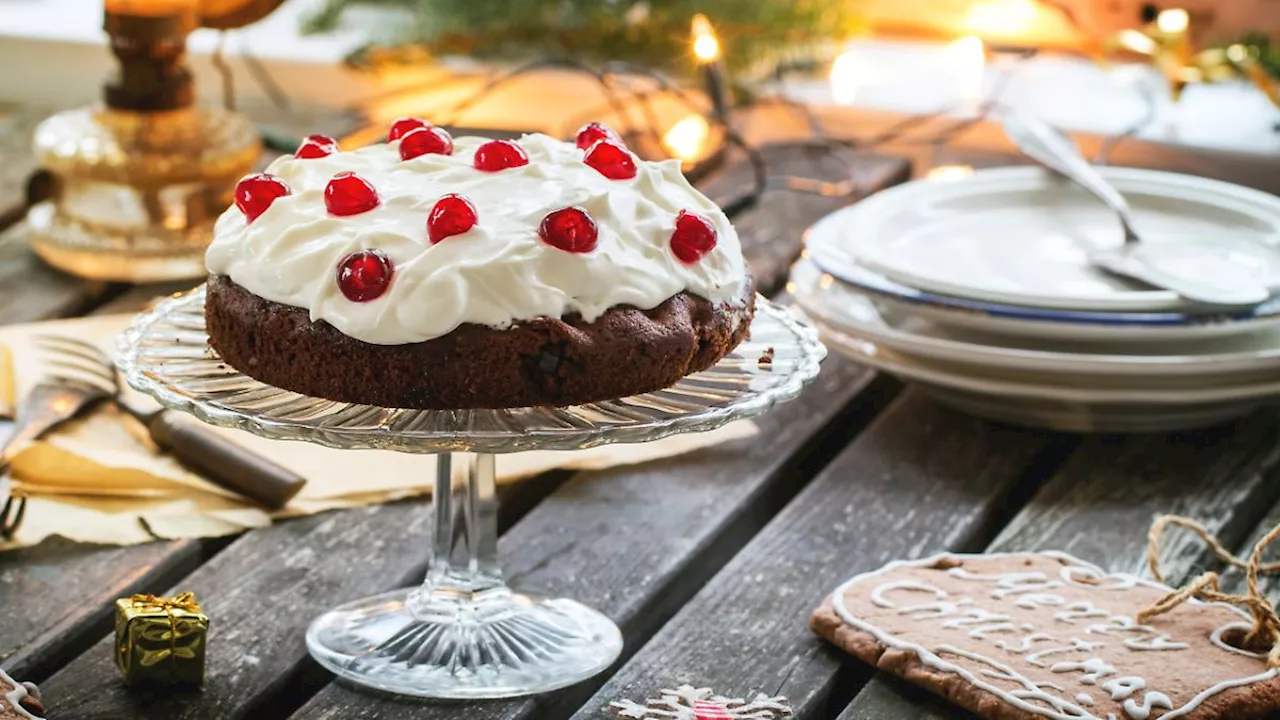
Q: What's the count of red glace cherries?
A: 12